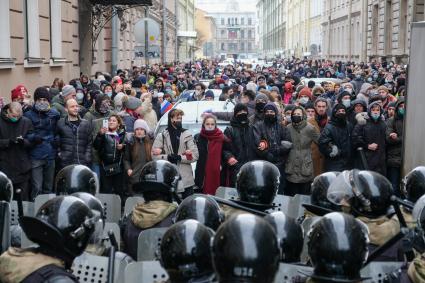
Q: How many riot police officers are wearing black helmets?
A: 15